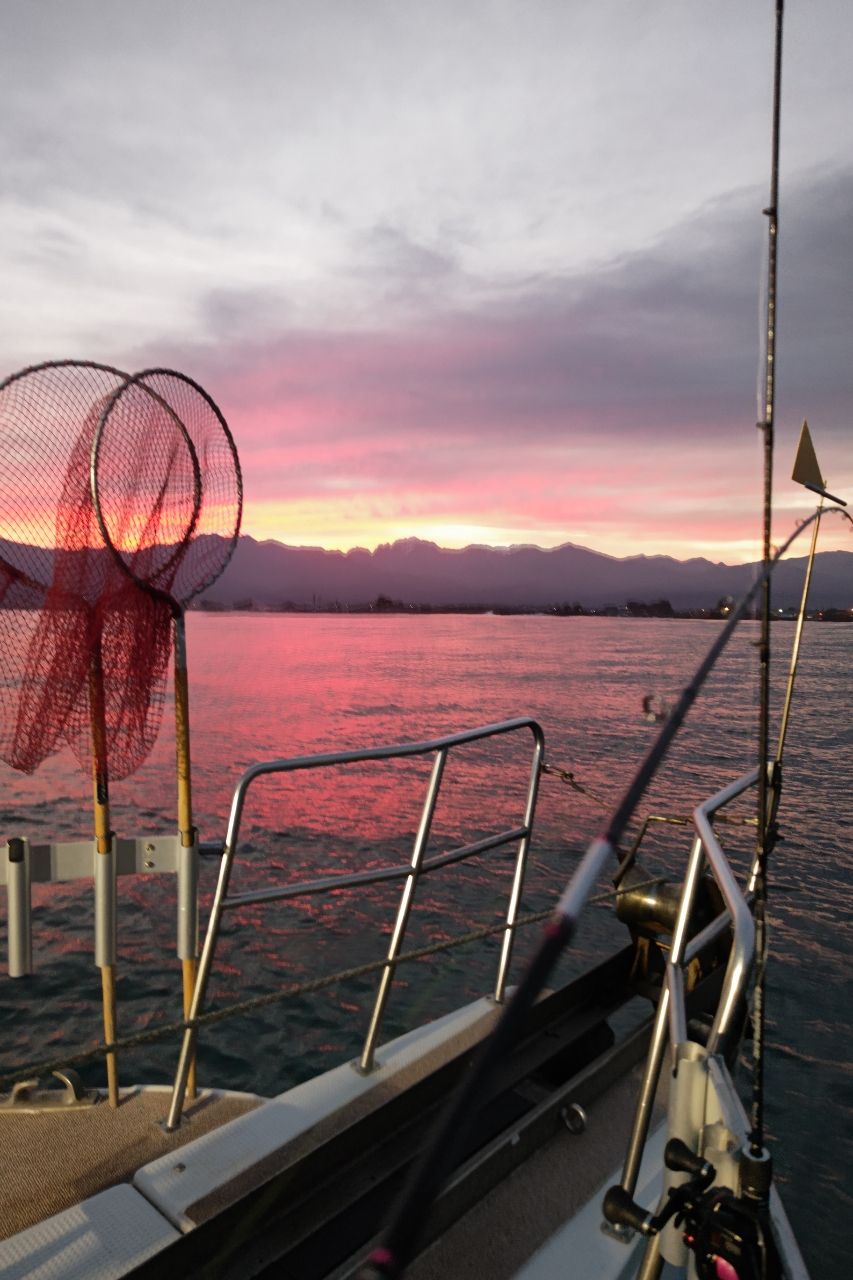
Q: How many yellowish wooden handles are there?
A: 2